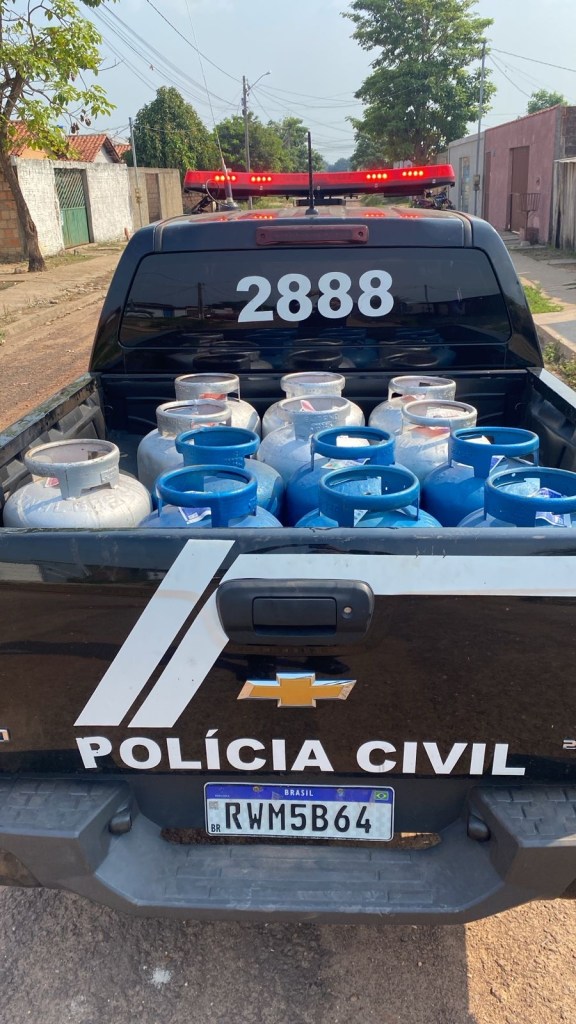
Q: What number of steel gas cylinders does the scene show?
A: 13